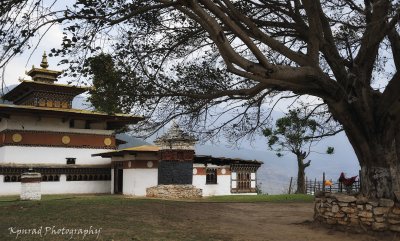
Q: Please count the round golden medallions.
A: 3